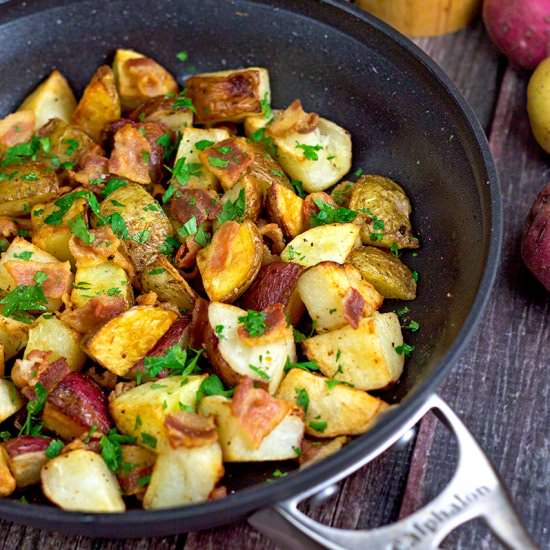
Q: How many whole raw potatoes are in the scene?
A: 3